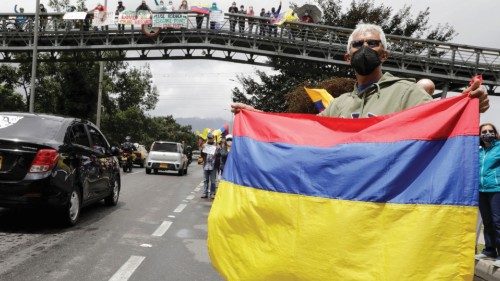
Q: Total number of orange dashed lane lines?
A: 0